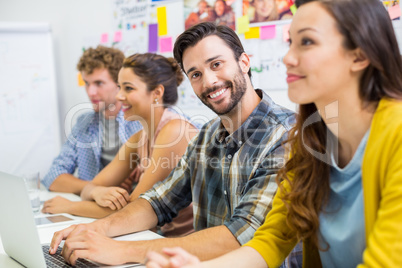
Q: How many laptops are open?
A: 1